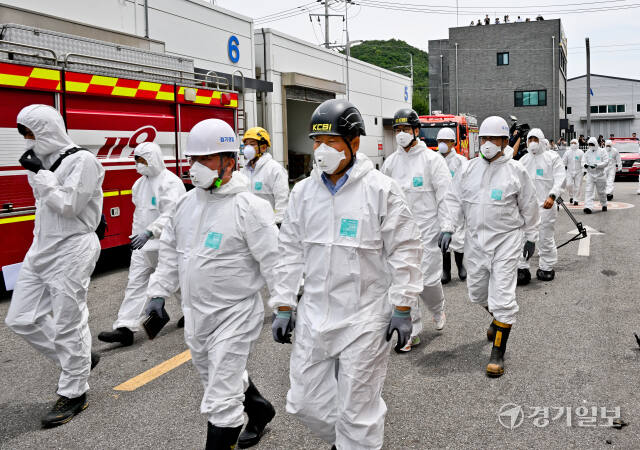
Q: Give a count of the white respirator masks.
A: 12